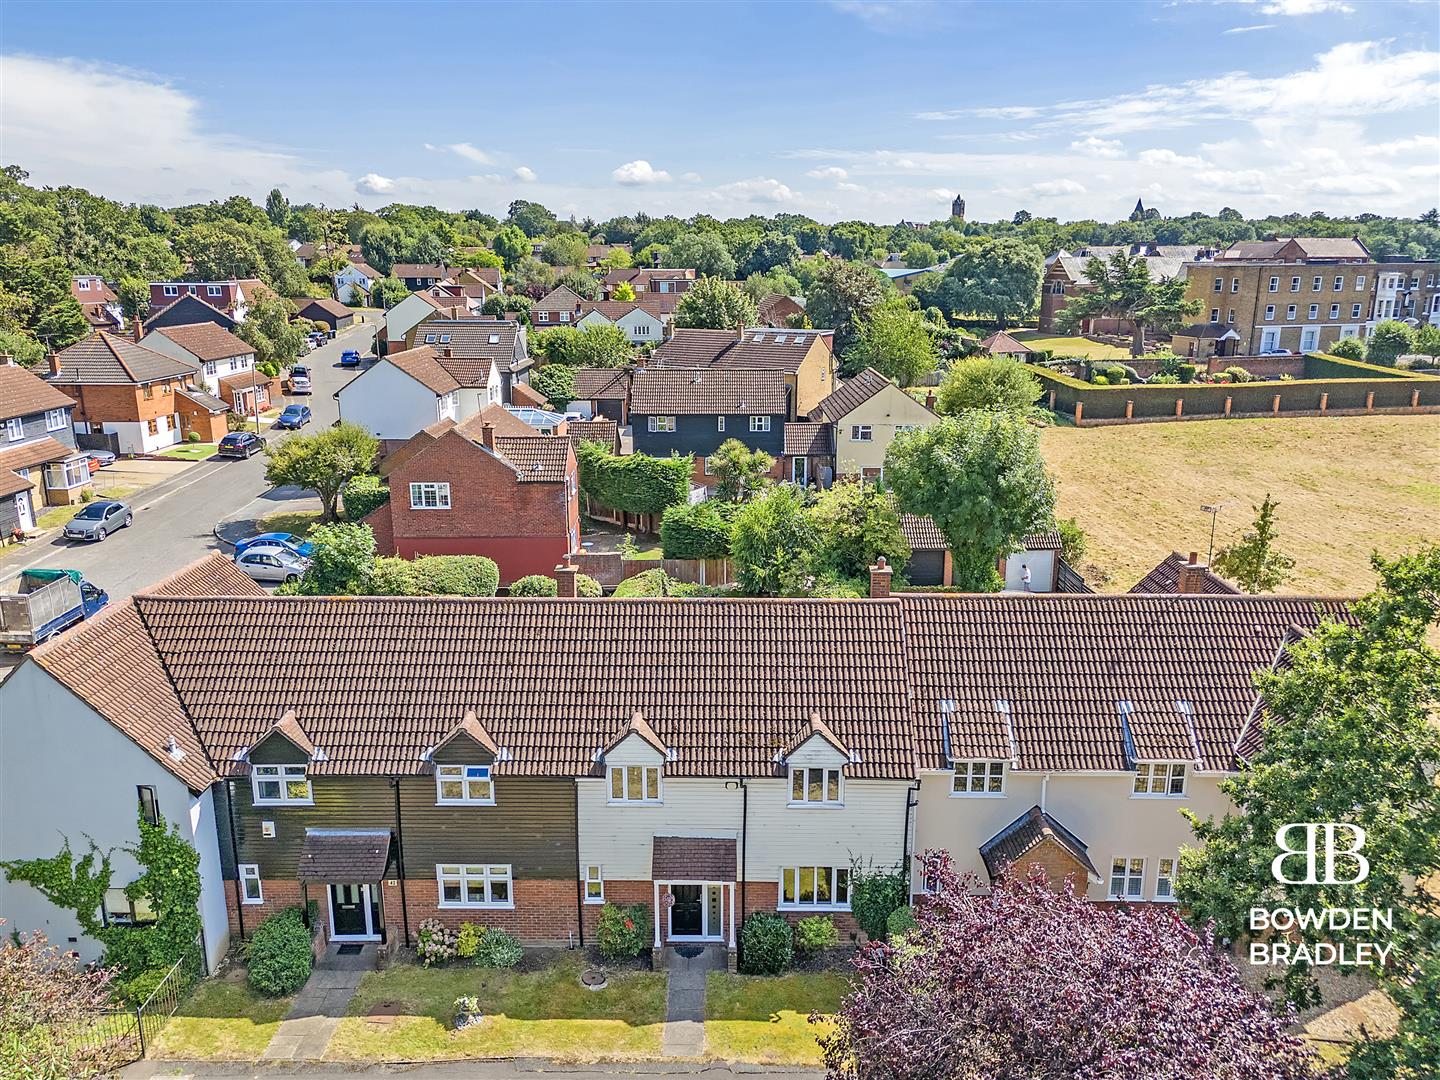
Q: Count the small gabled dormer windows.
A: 4